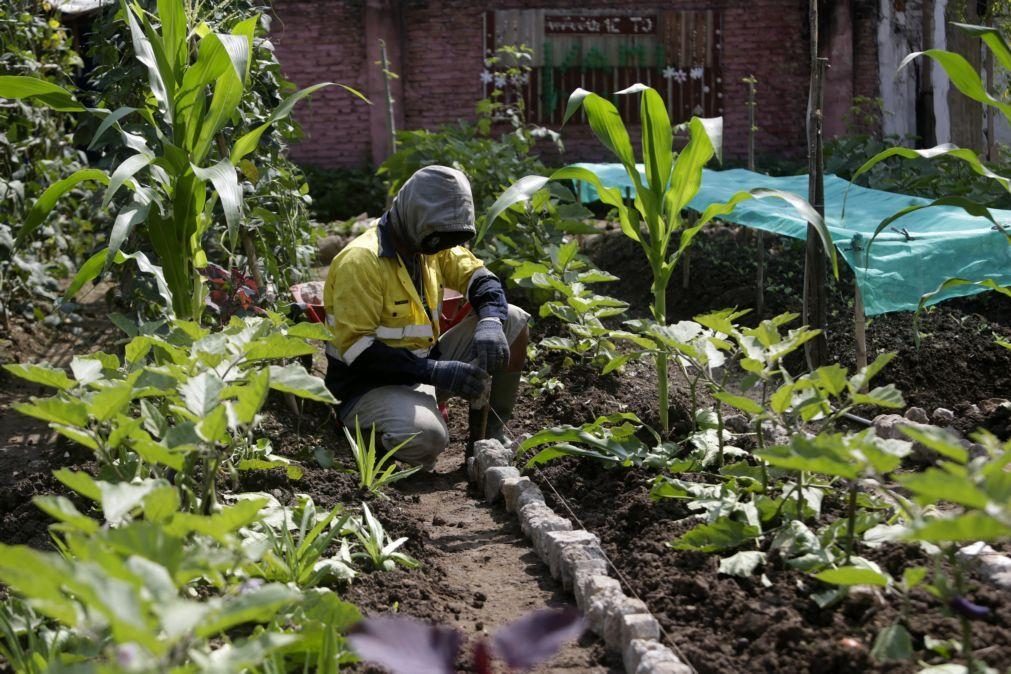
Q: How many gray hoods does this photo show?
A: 1